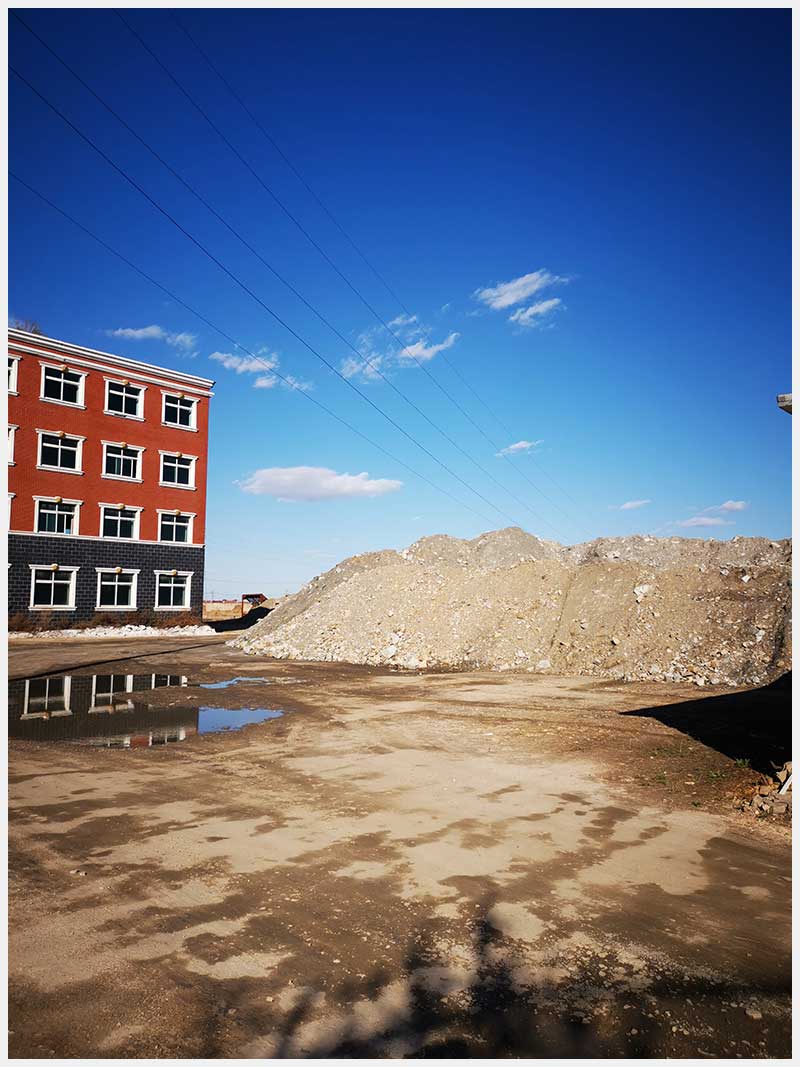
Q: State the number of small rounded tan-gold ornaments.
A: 12